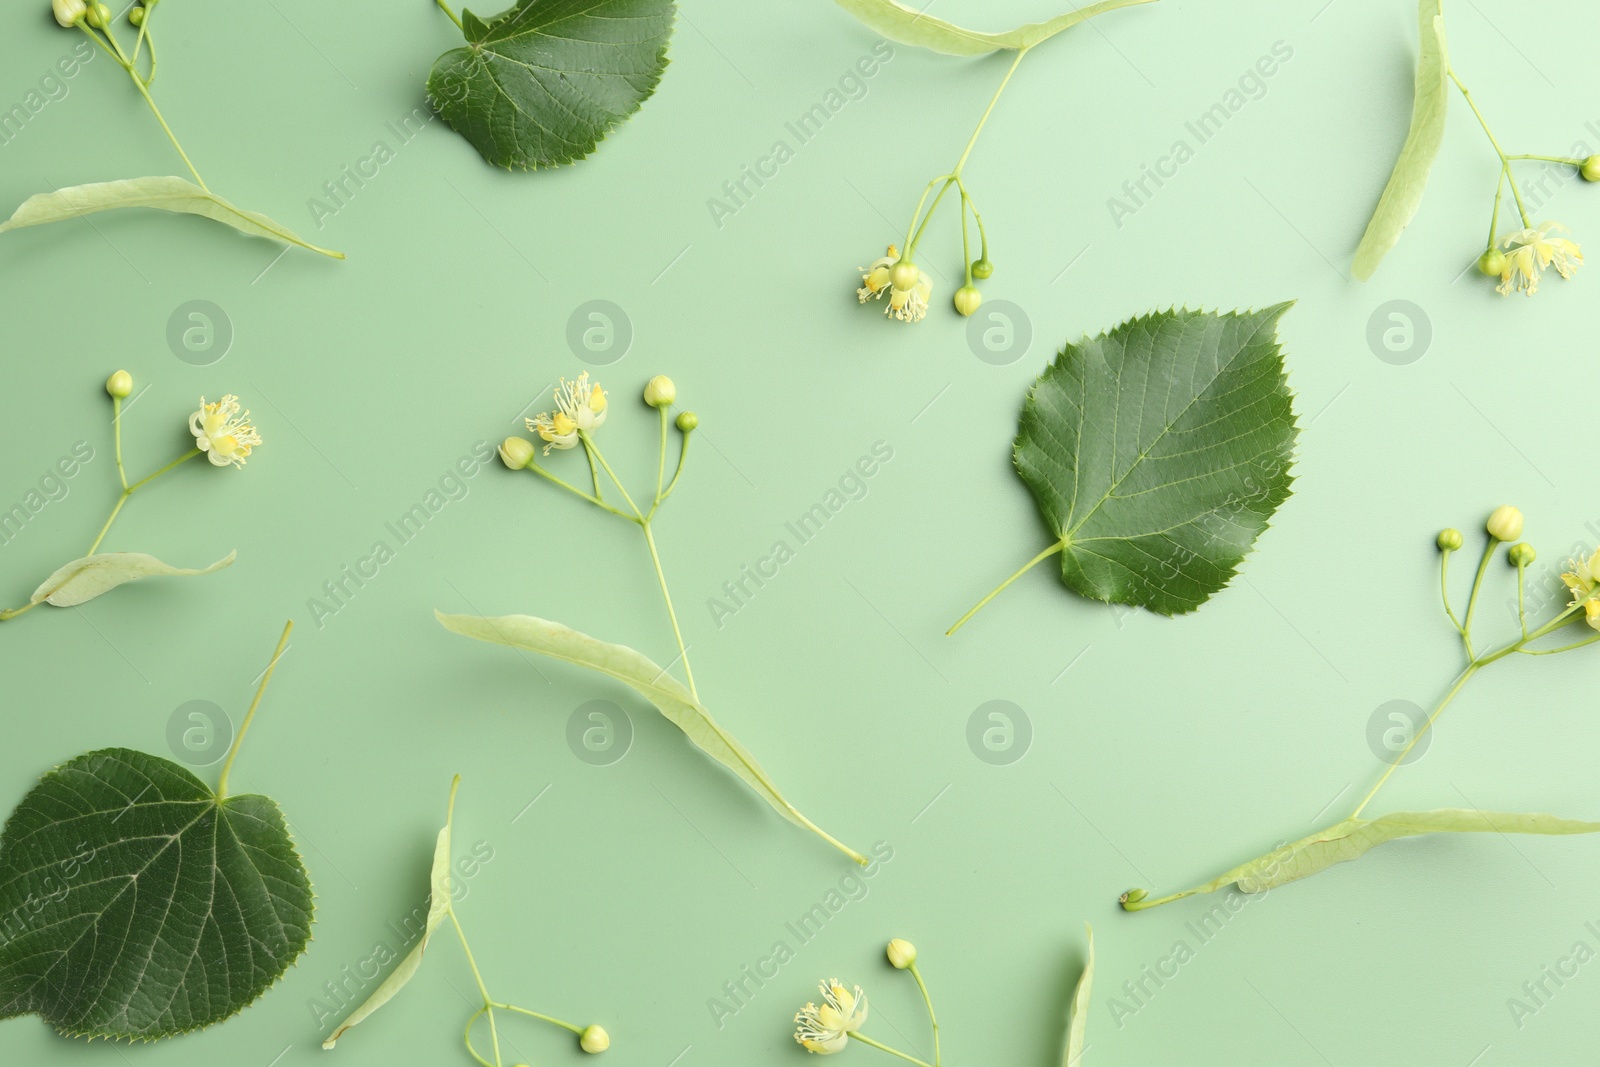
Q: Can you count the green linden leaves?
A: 3